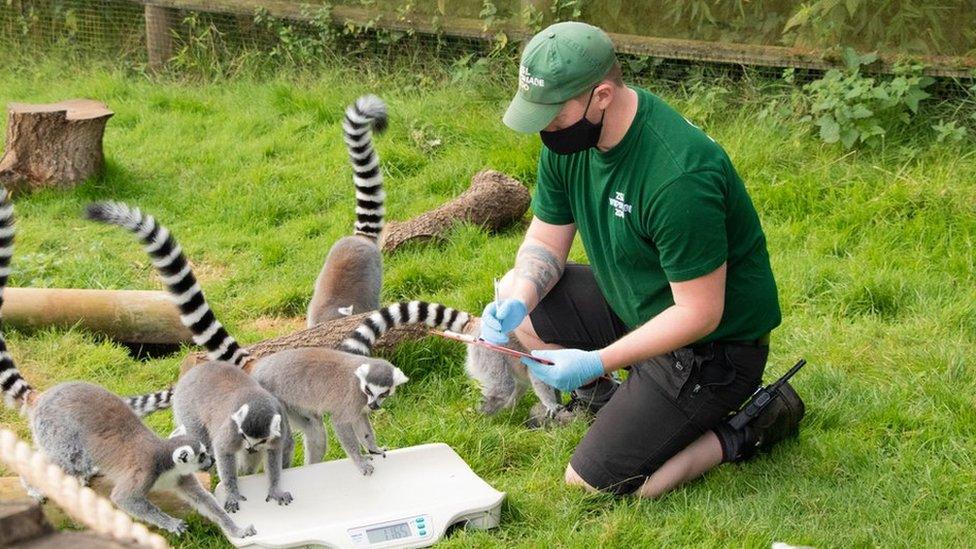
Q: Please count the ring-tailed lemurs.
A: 5